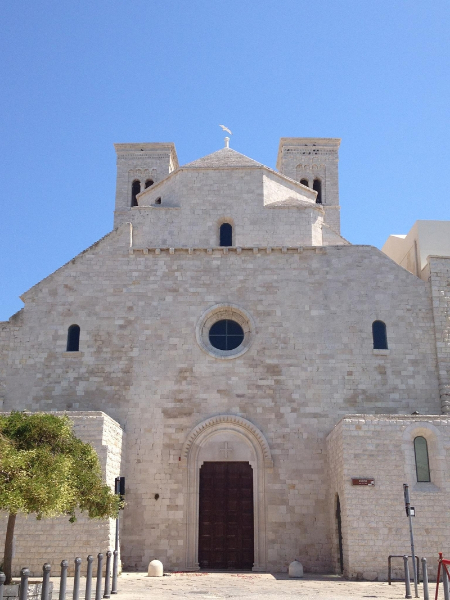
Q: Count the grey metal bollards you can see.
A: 12